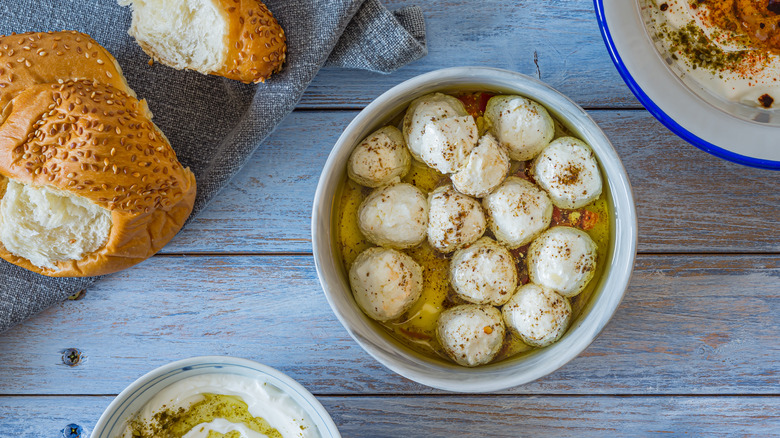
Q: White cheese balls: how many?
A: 13